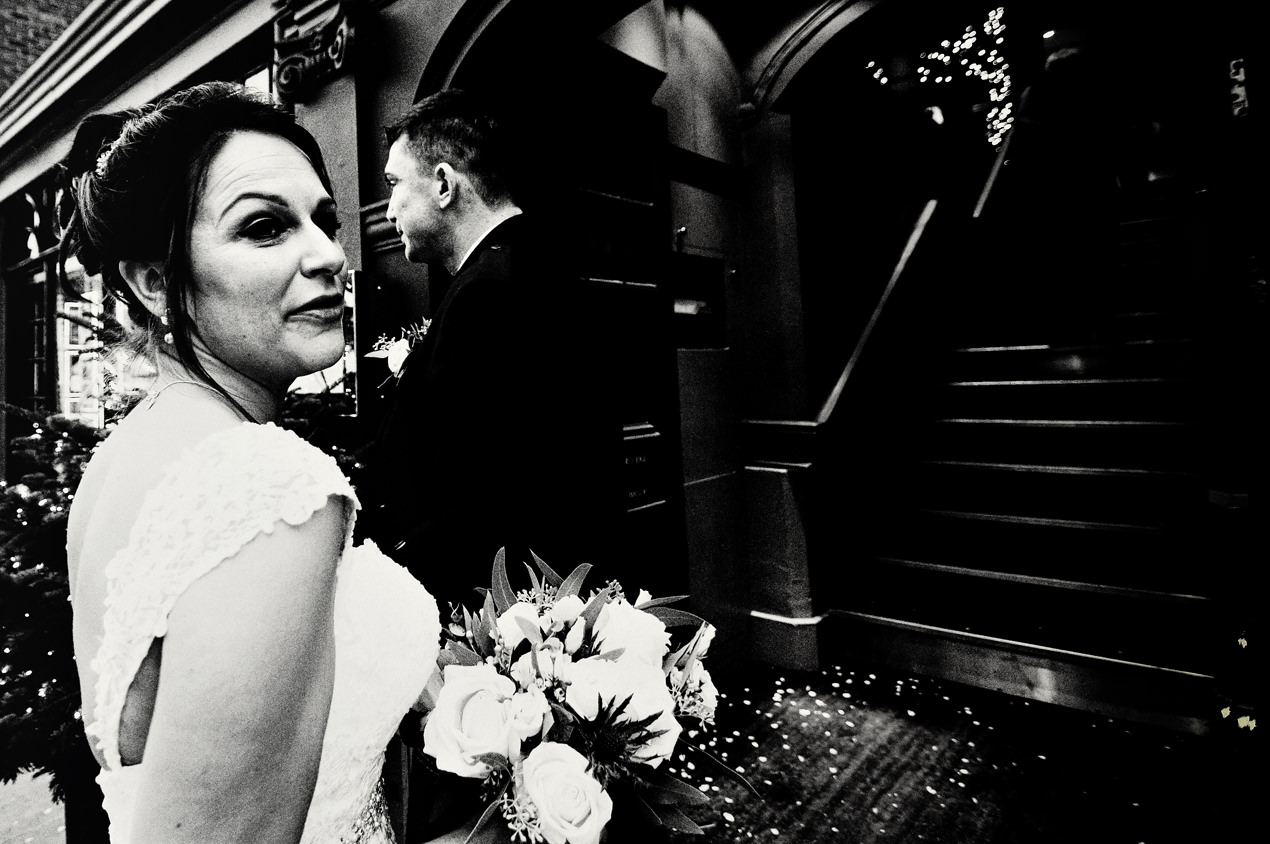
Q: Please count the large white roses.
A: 4